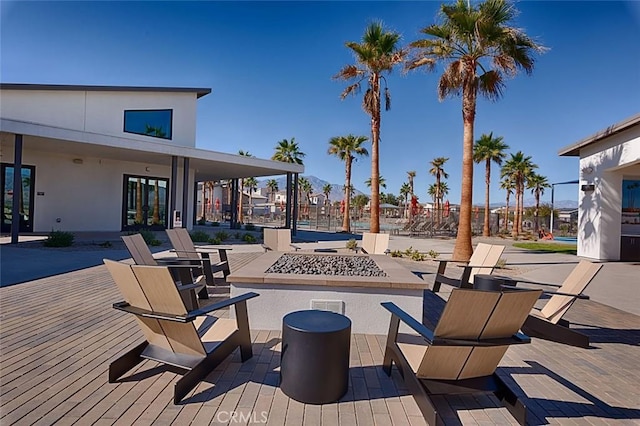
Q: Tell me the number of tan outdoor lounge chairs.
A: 8